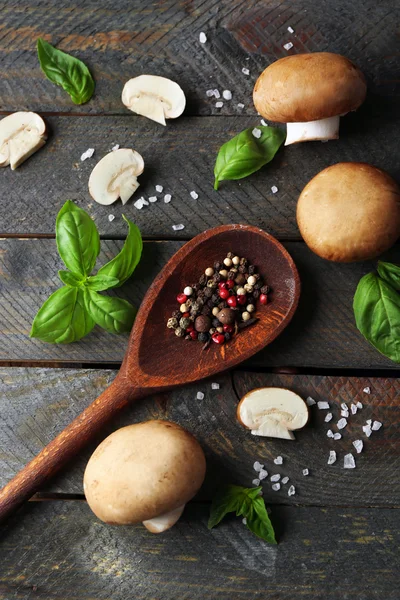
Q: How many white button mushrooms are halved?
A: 4